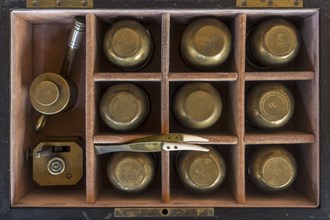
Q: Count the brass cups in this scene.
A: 9